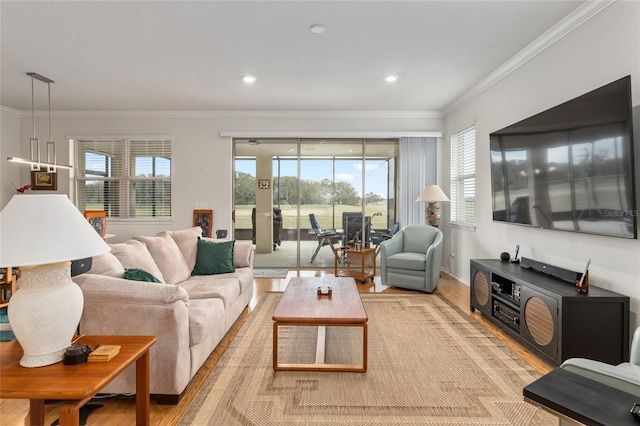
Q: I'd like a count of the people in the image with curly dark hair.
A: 0